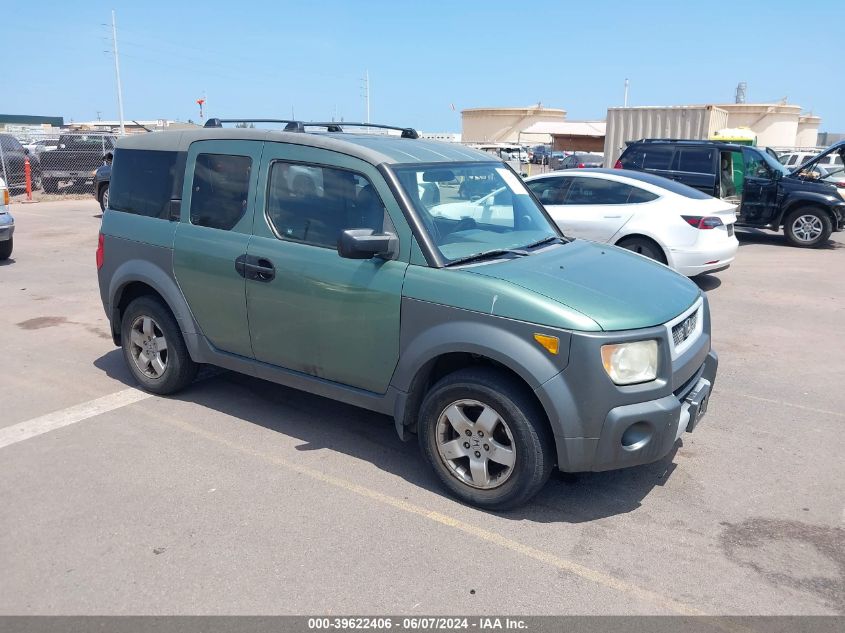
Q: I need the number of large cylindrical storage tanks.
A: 3